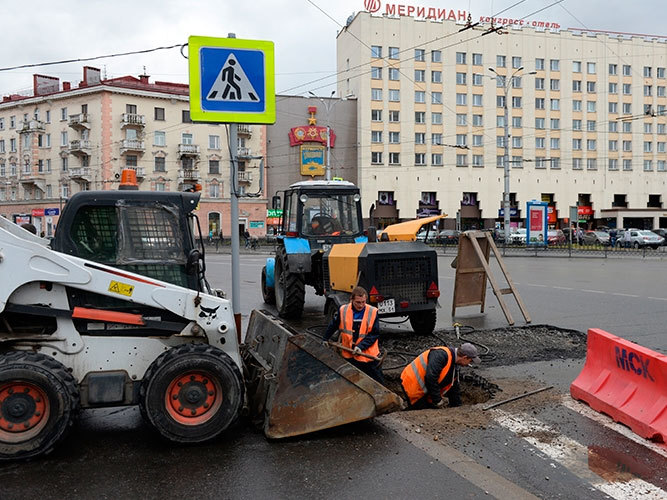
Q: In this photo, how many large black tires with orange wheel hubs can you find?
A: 2